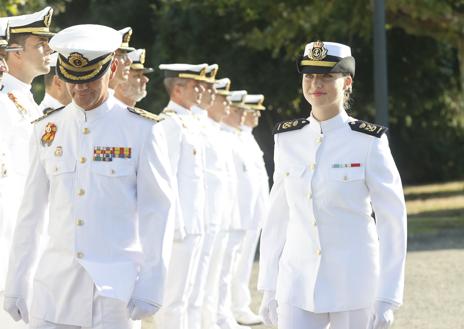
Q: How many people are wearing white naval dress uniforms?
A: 12